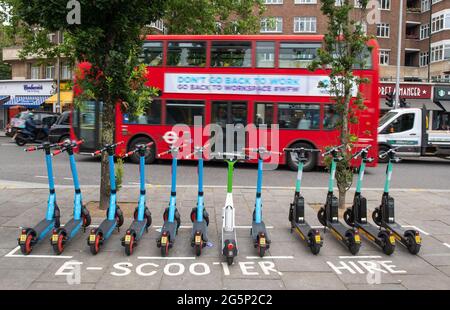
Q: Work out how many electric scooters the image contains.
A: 12